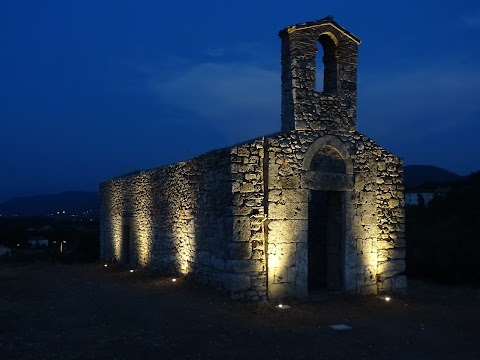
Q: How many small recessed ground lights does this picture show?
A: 5